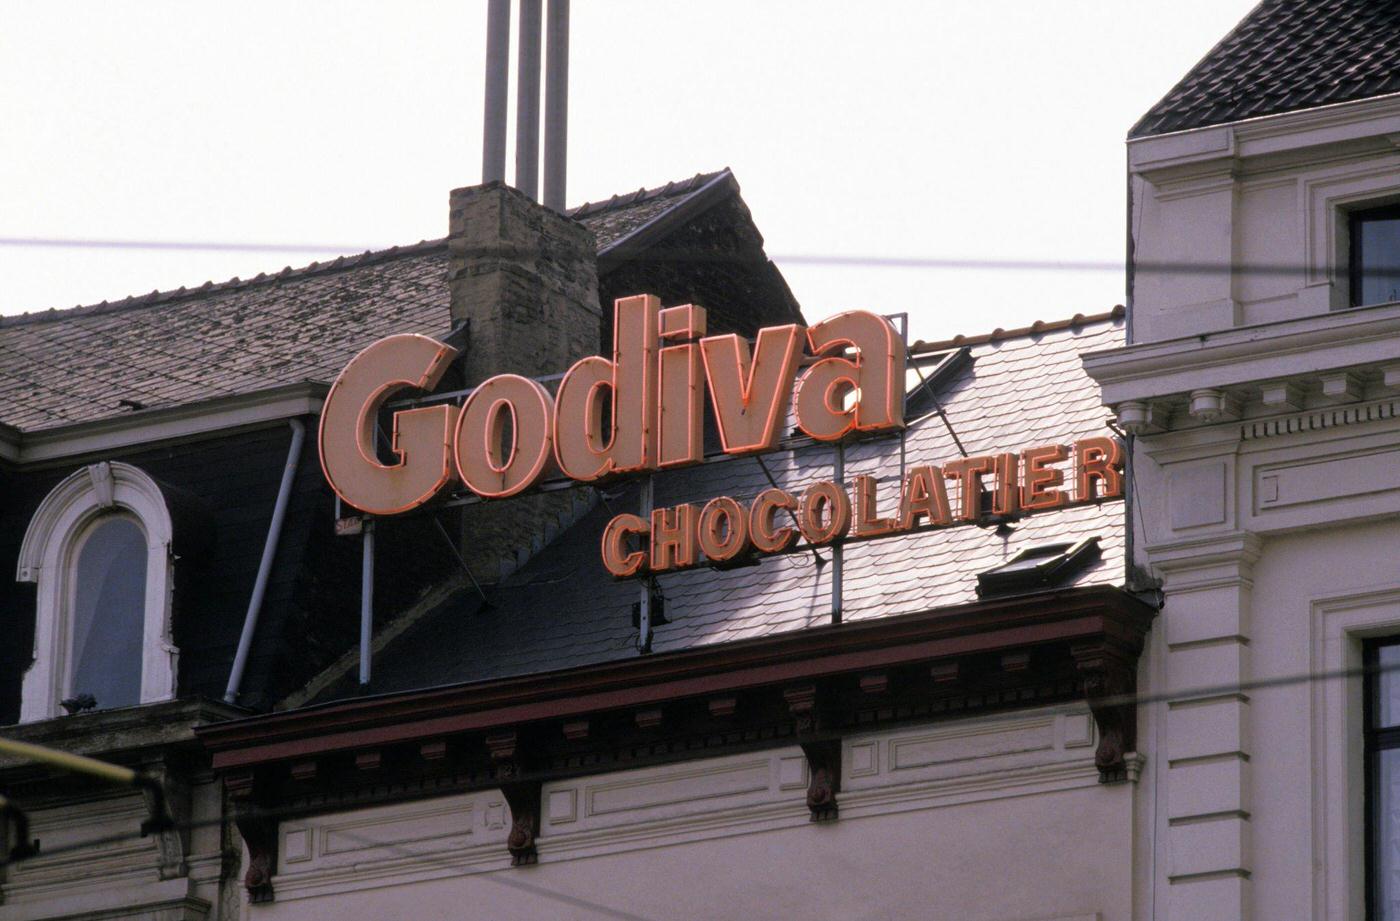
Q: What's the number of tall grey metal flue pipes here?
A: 3